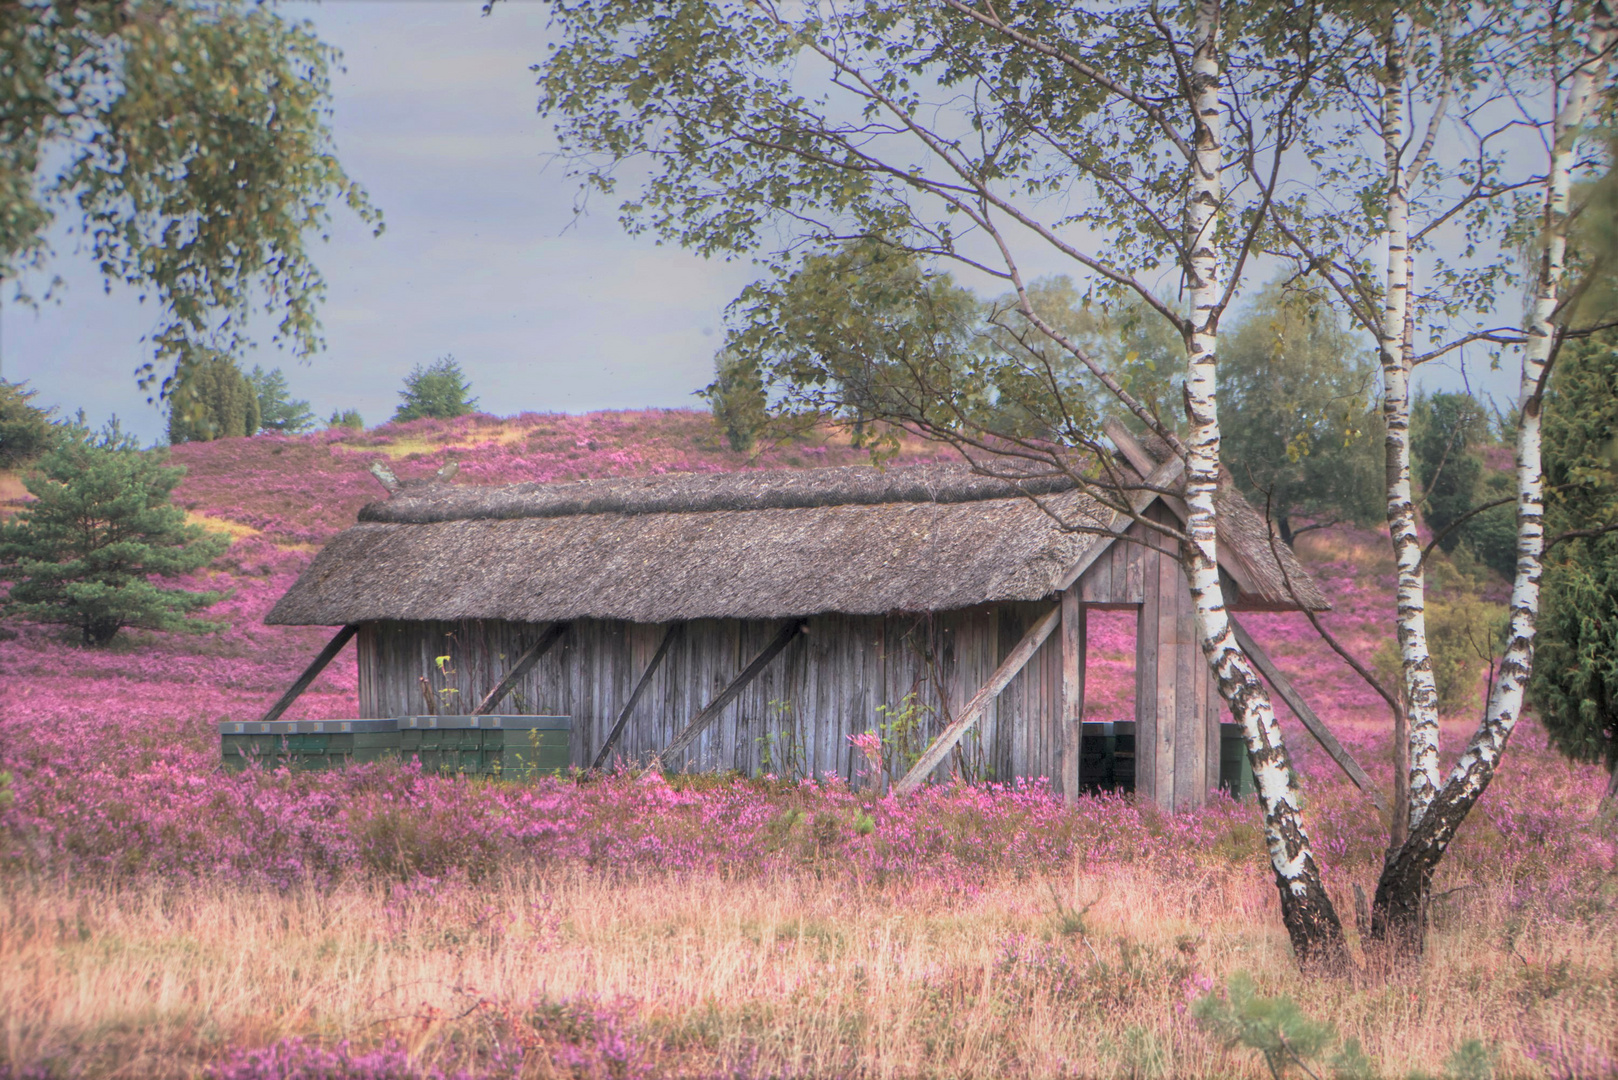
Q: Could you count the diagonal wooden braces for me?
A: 6